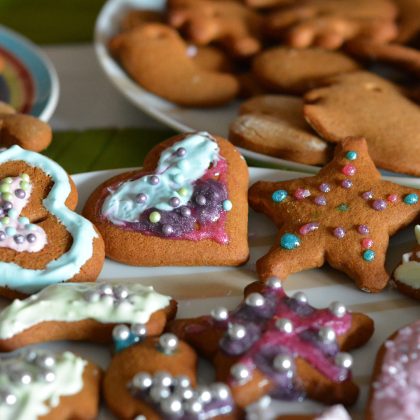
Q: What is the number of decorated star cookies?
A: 2